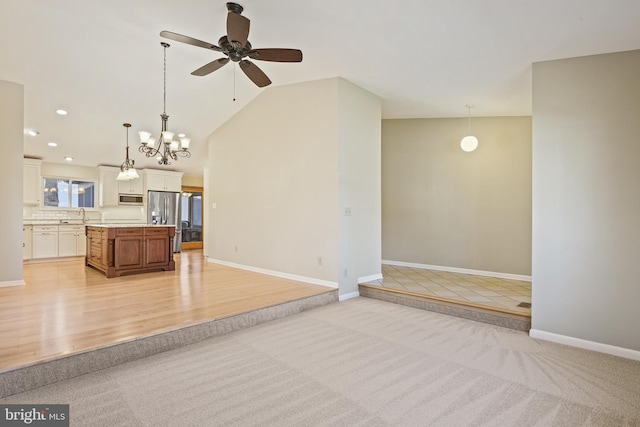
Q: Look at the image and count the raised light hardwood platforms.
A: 1